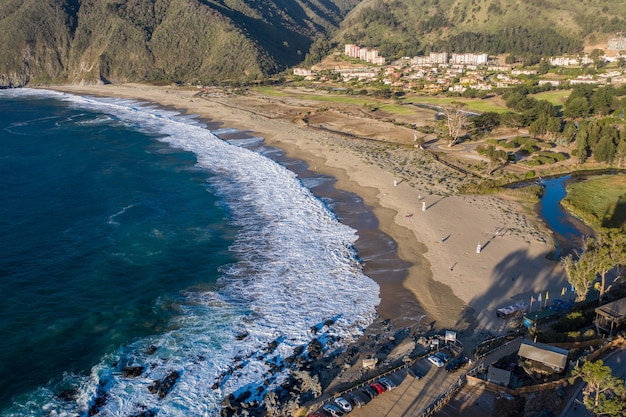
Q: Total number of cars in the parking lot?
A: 11